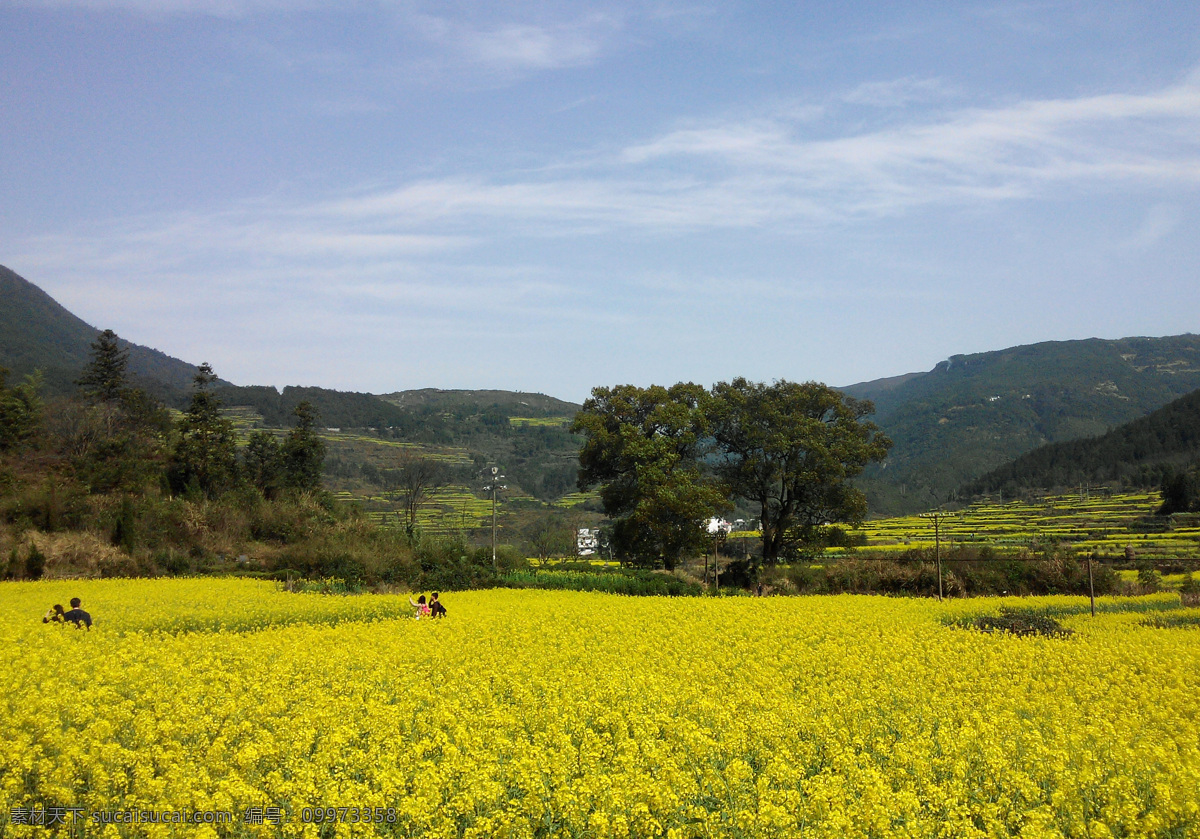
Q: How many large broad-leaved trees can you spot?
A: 2